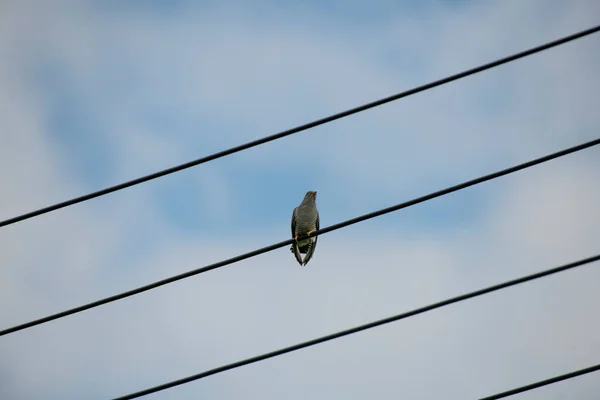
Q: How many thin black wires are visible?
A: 4